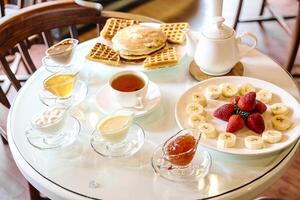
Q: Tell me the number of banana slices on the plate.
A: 13